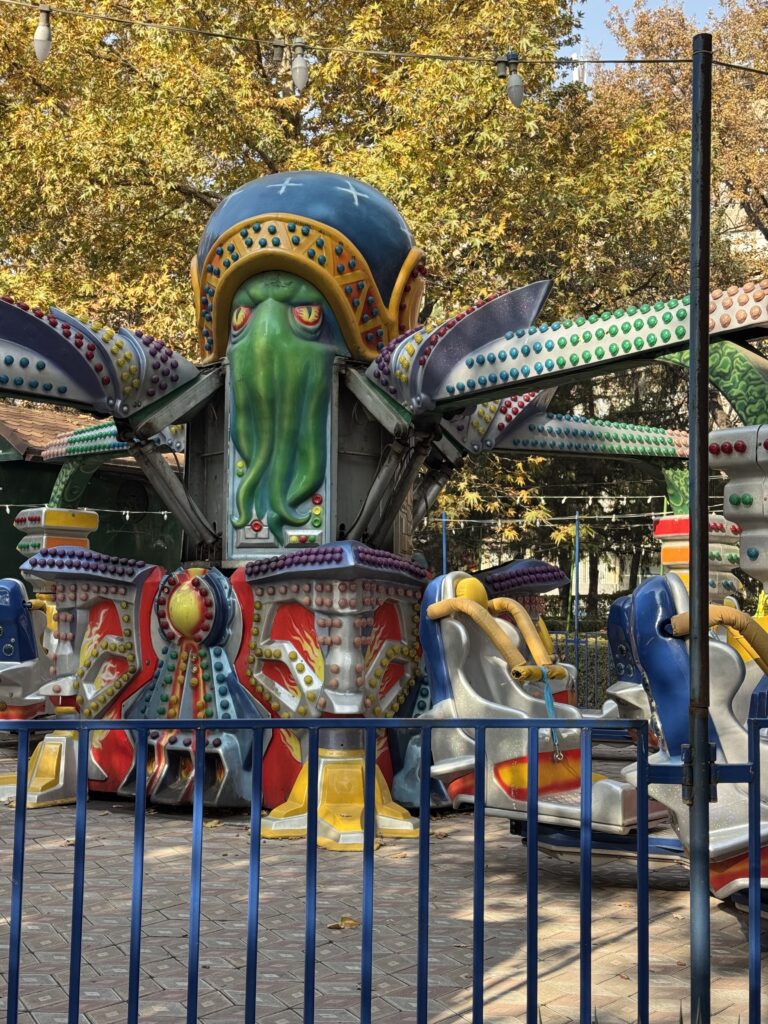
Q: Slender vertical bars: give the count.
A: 13